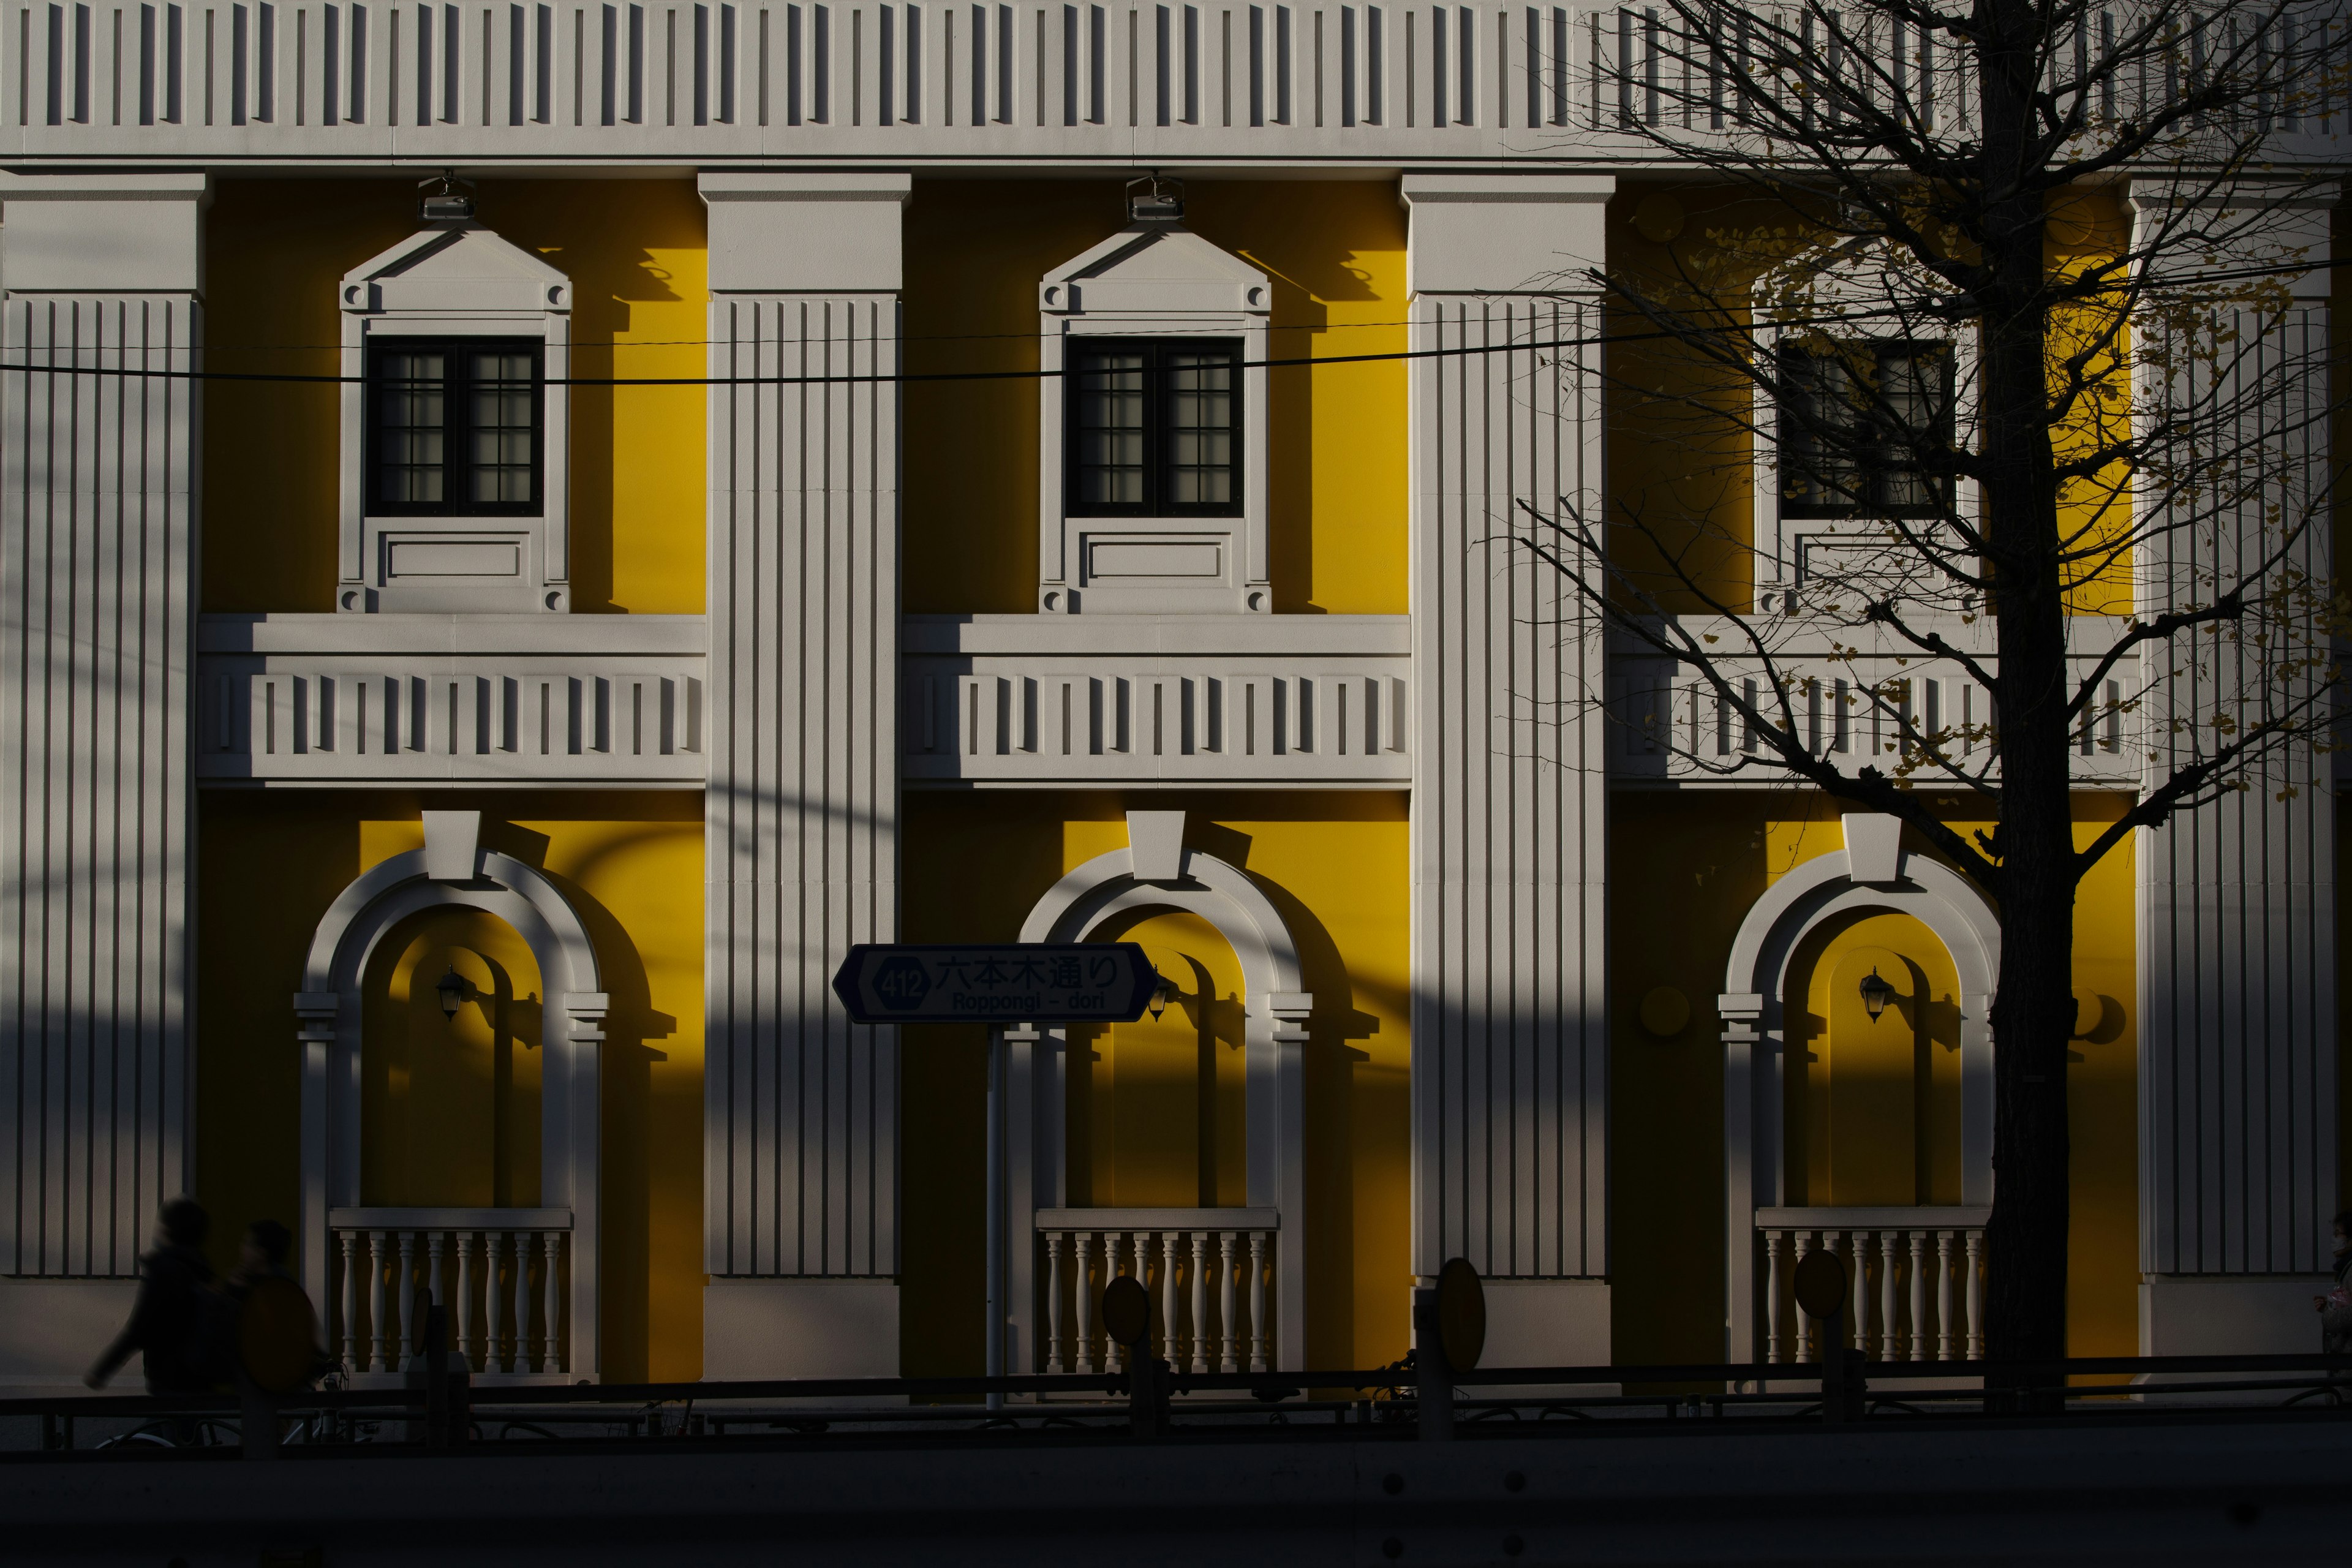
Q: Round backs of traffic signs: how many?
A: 5